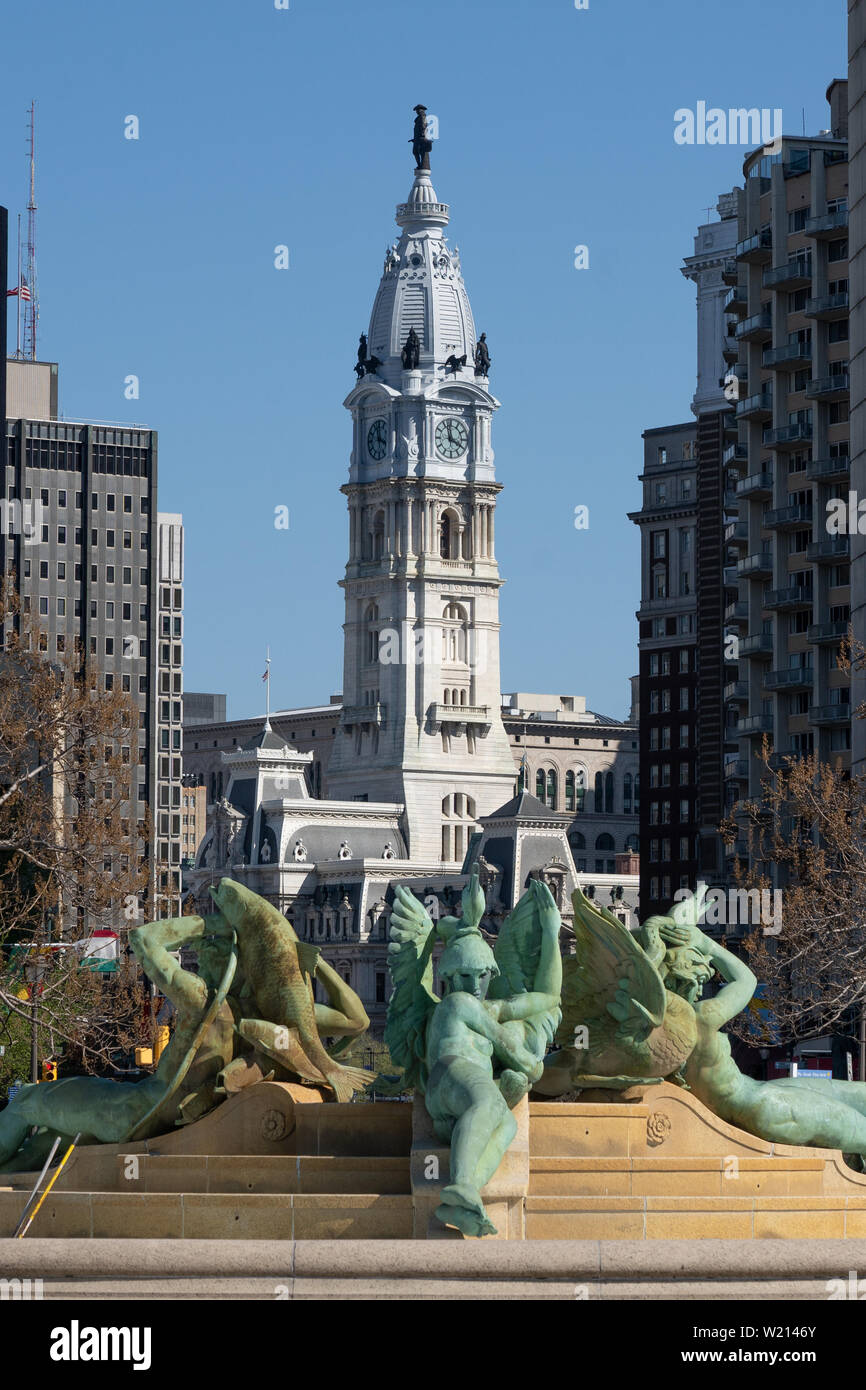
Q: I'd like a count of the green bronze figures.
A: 3